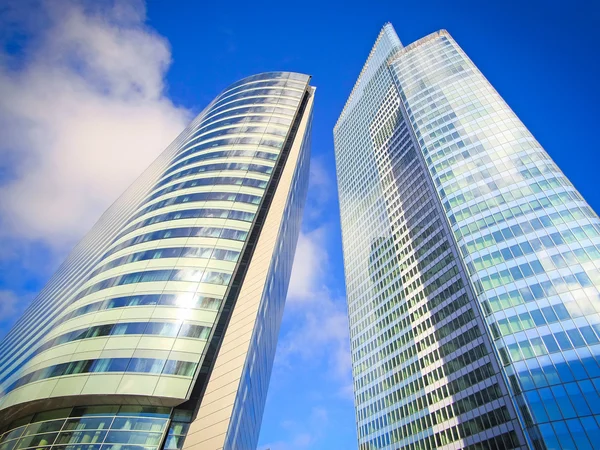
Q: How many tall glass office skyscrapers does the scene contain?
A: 2